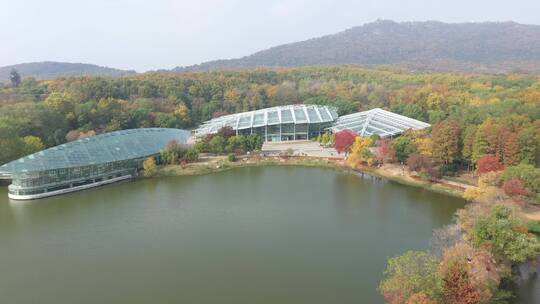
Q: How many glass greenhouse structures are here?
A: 3